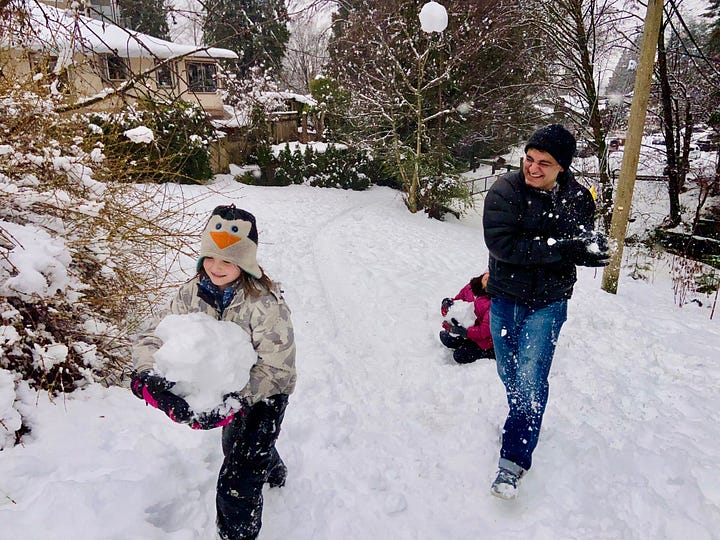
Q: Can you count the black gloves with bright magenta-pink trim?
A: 2